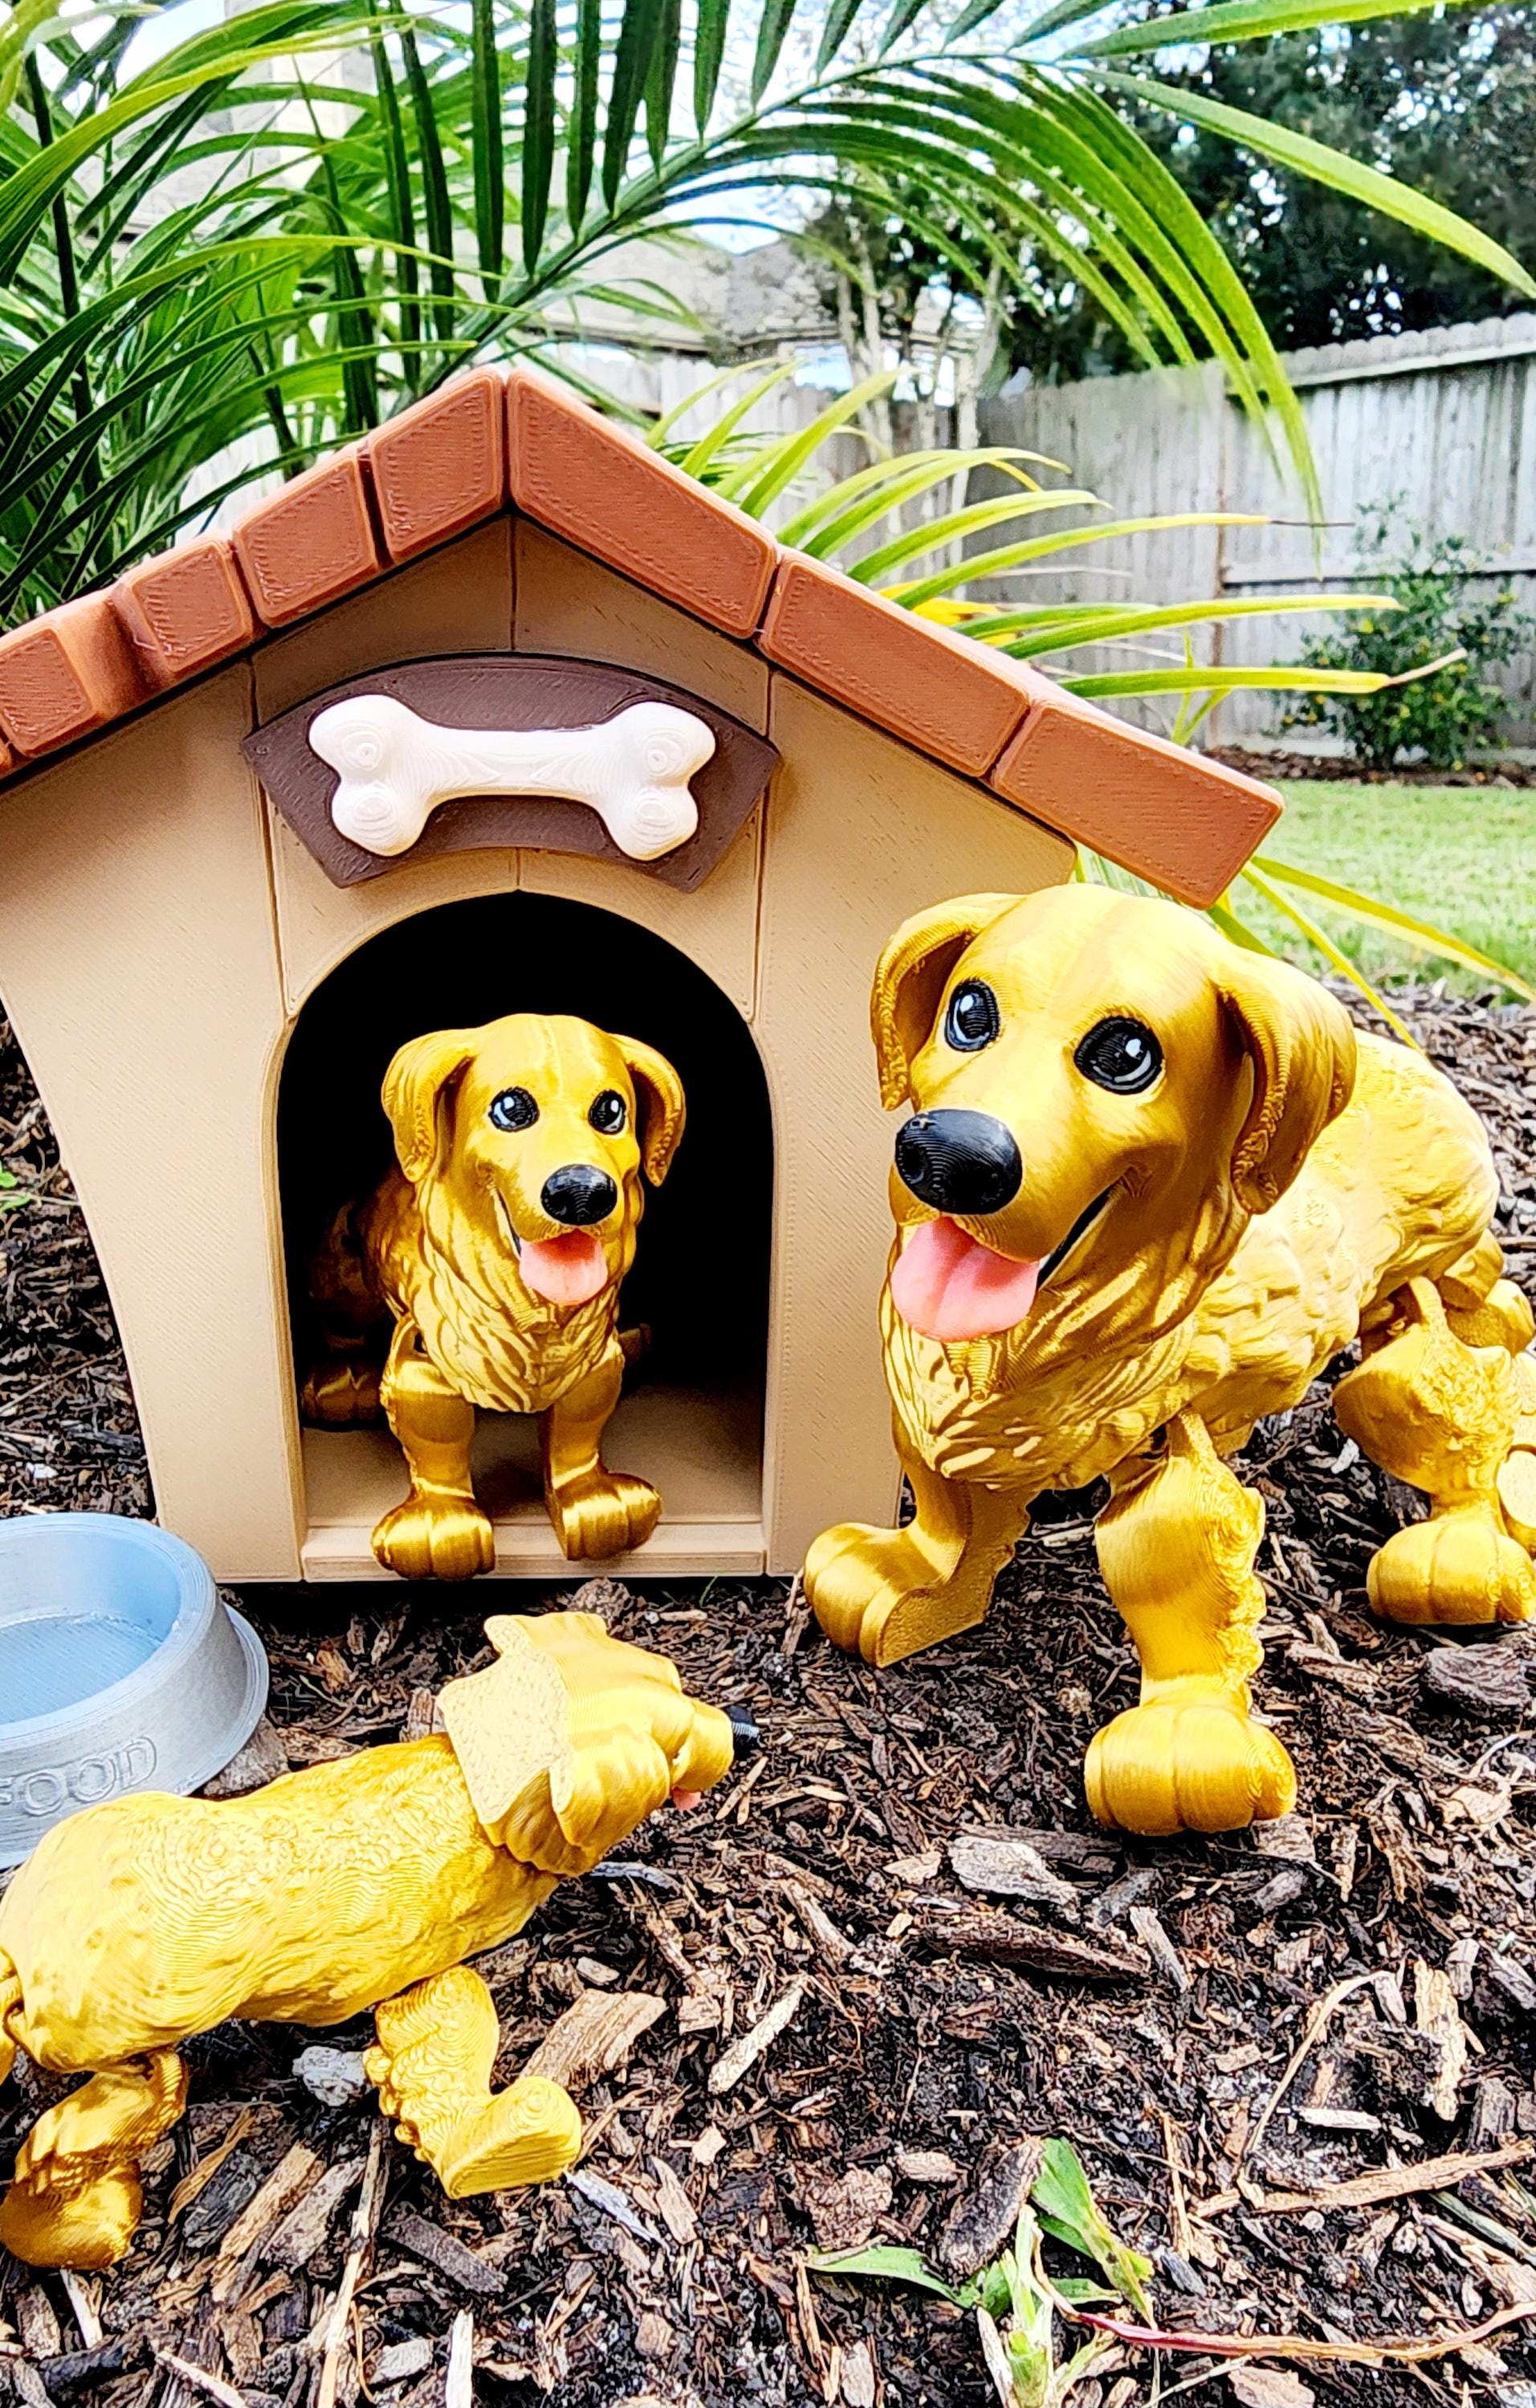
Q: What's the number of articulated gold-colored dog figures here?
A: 3